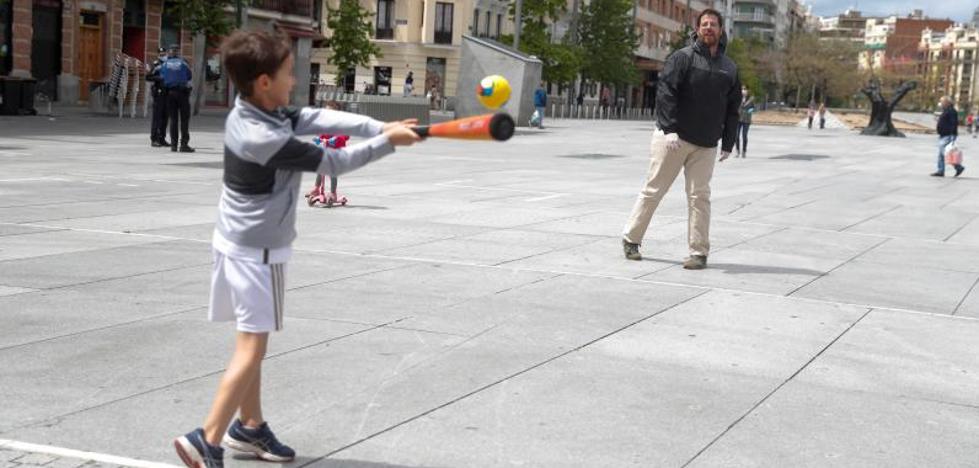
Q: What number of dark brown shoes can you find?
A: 2